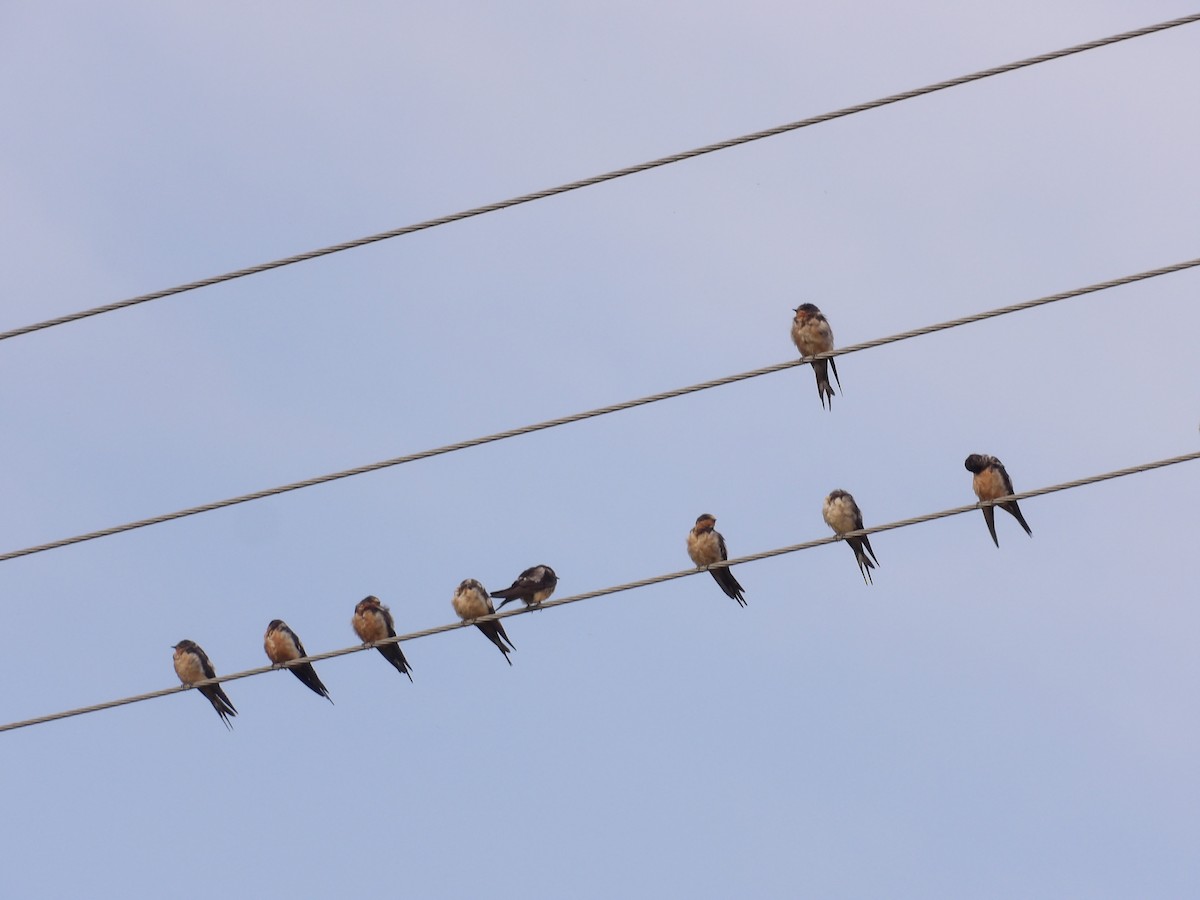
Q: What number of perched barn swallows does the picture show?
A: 9